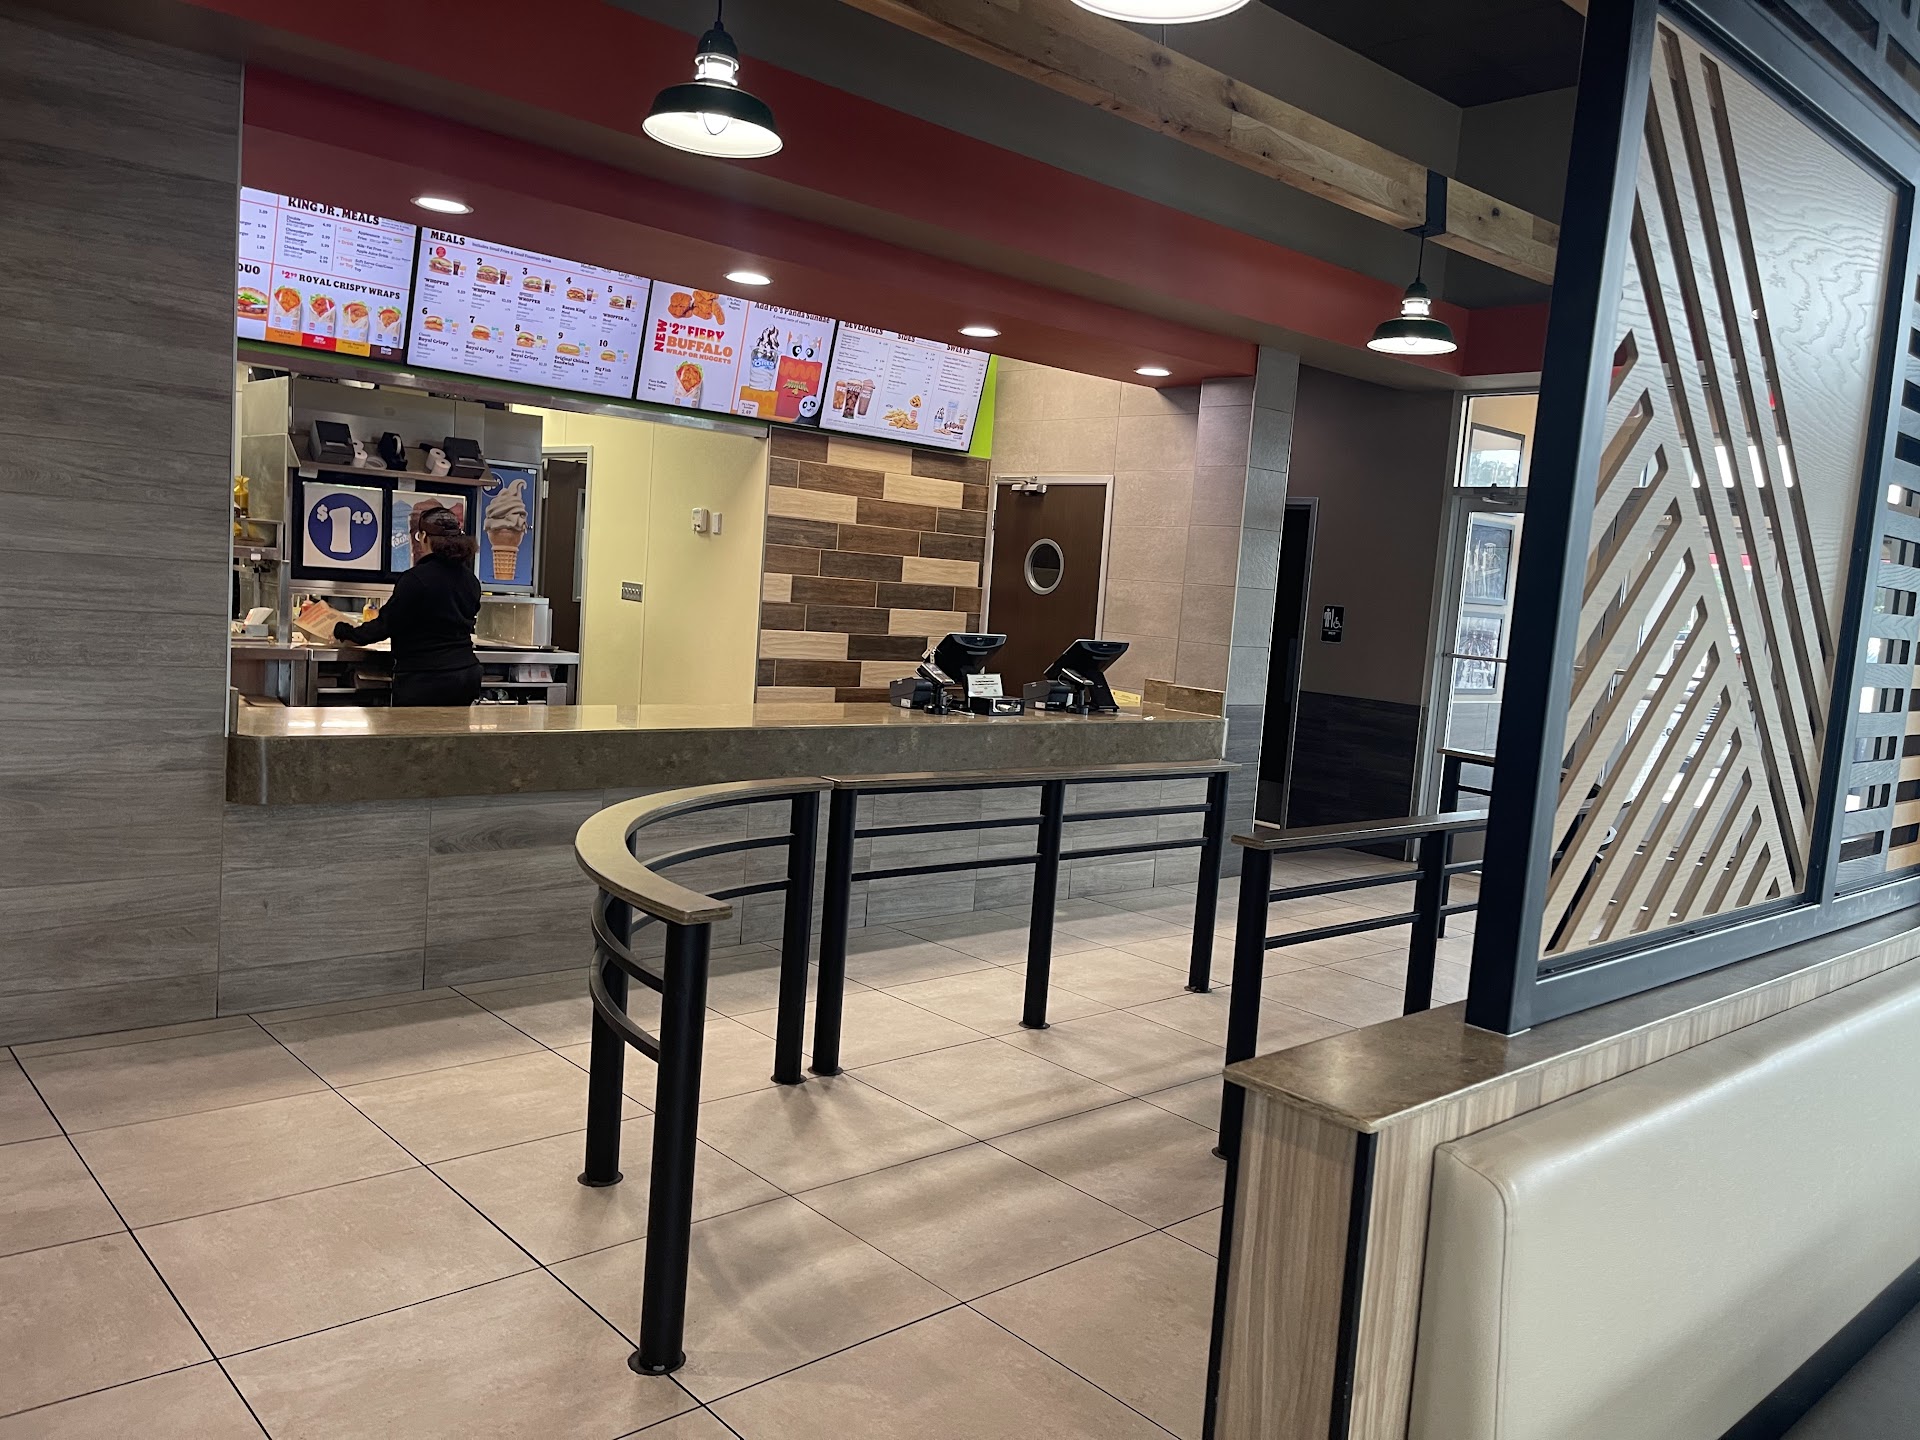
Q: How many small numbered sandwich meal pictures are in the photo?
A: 10